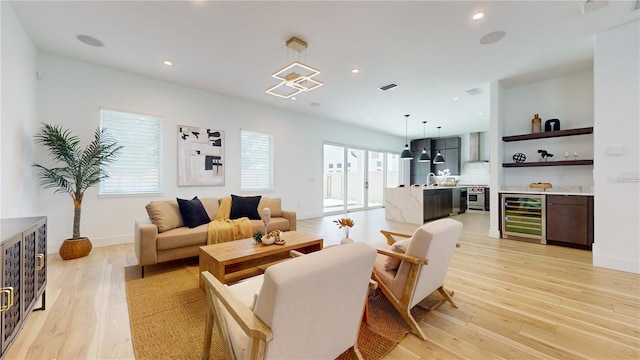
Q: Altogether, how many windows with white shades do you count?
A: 2